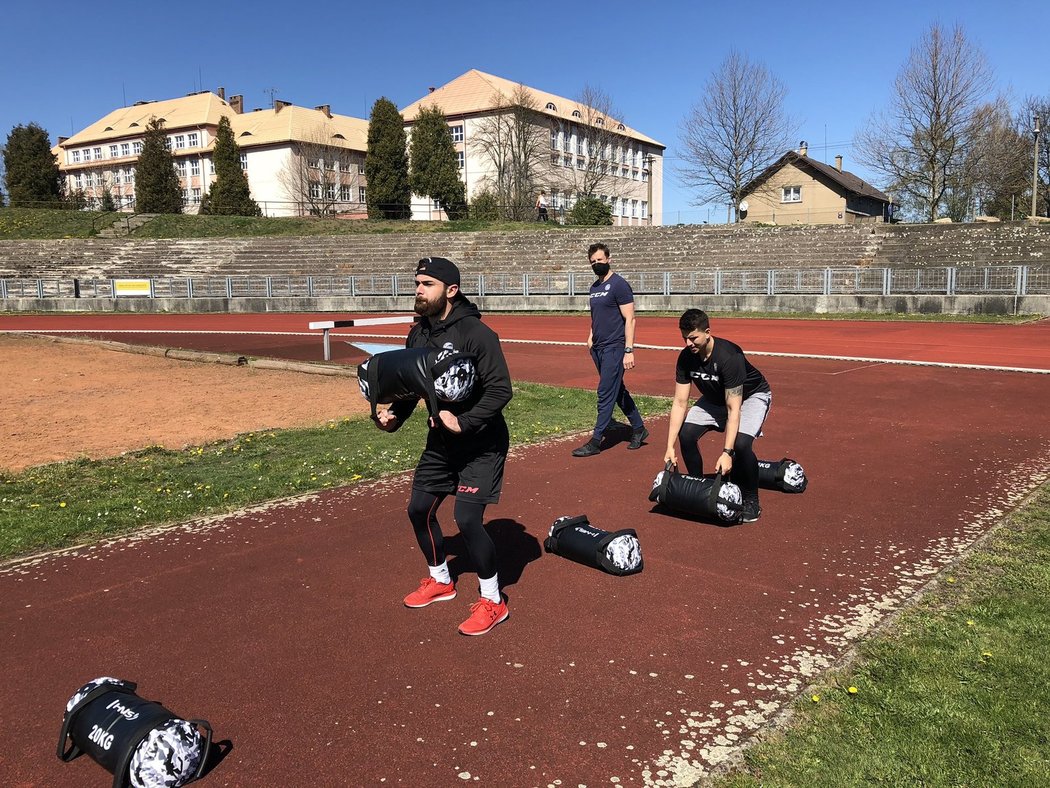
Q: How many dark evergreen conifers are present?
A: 5